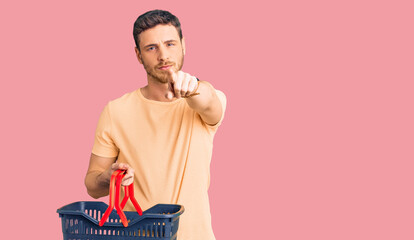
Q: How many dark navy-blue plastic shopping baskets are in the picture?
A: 1